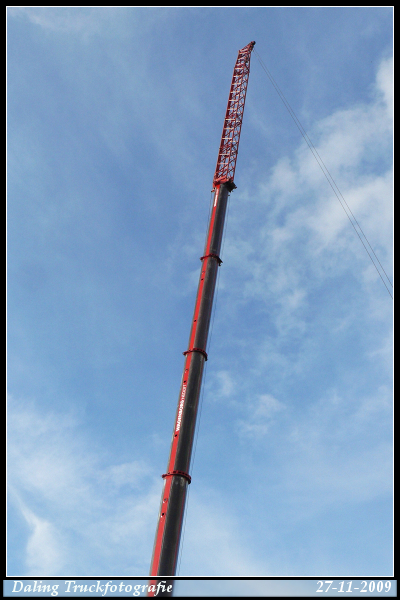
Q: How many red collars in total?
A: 3